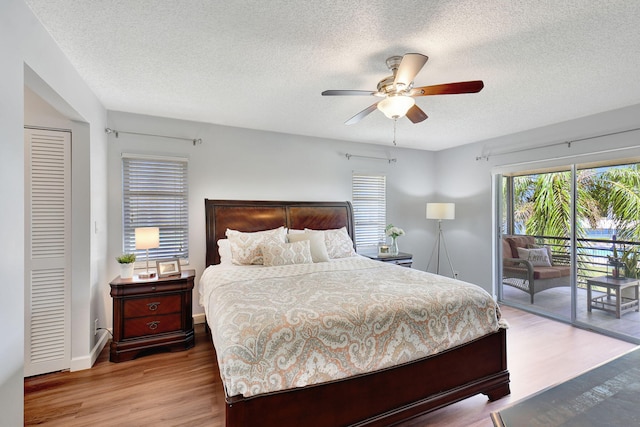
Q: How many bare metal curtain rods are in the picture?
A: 3